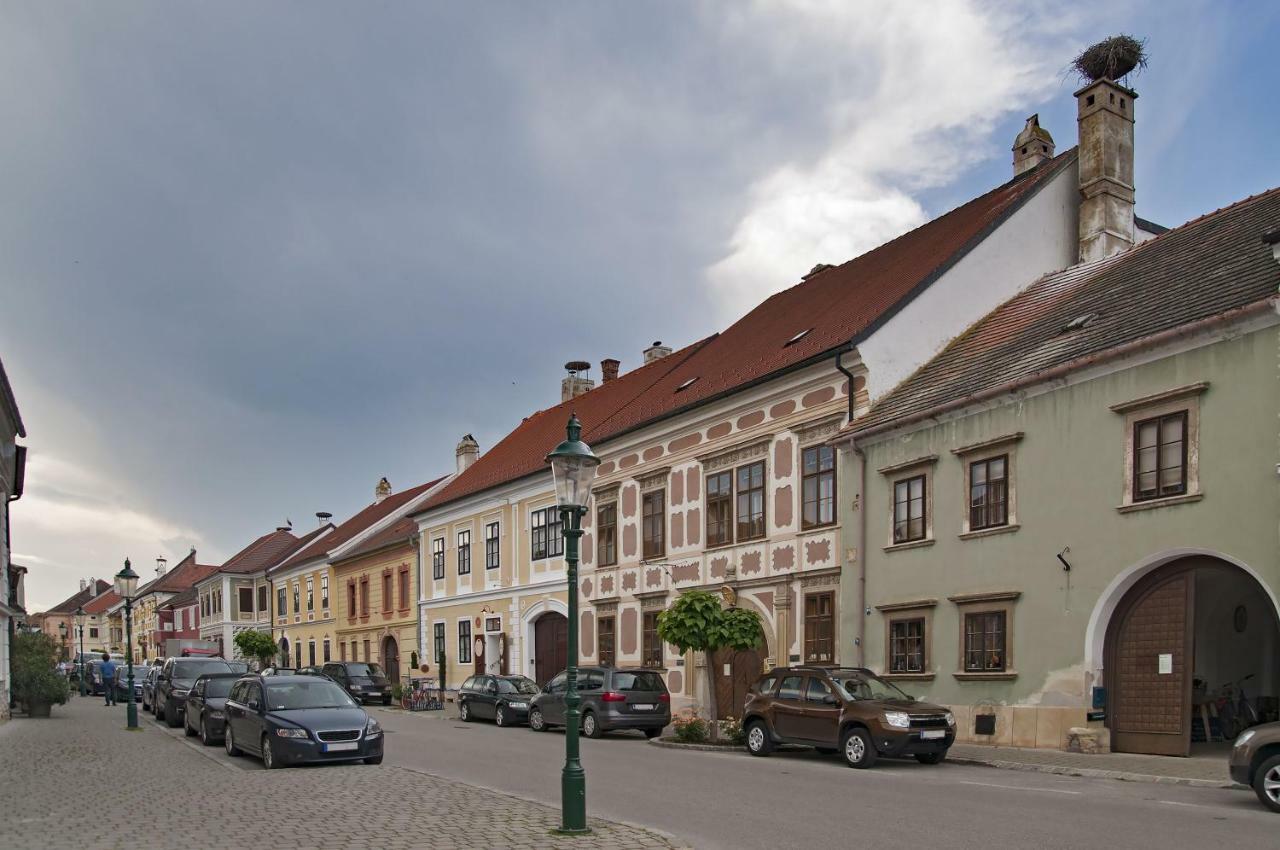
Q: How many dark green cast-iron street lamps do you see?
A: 4